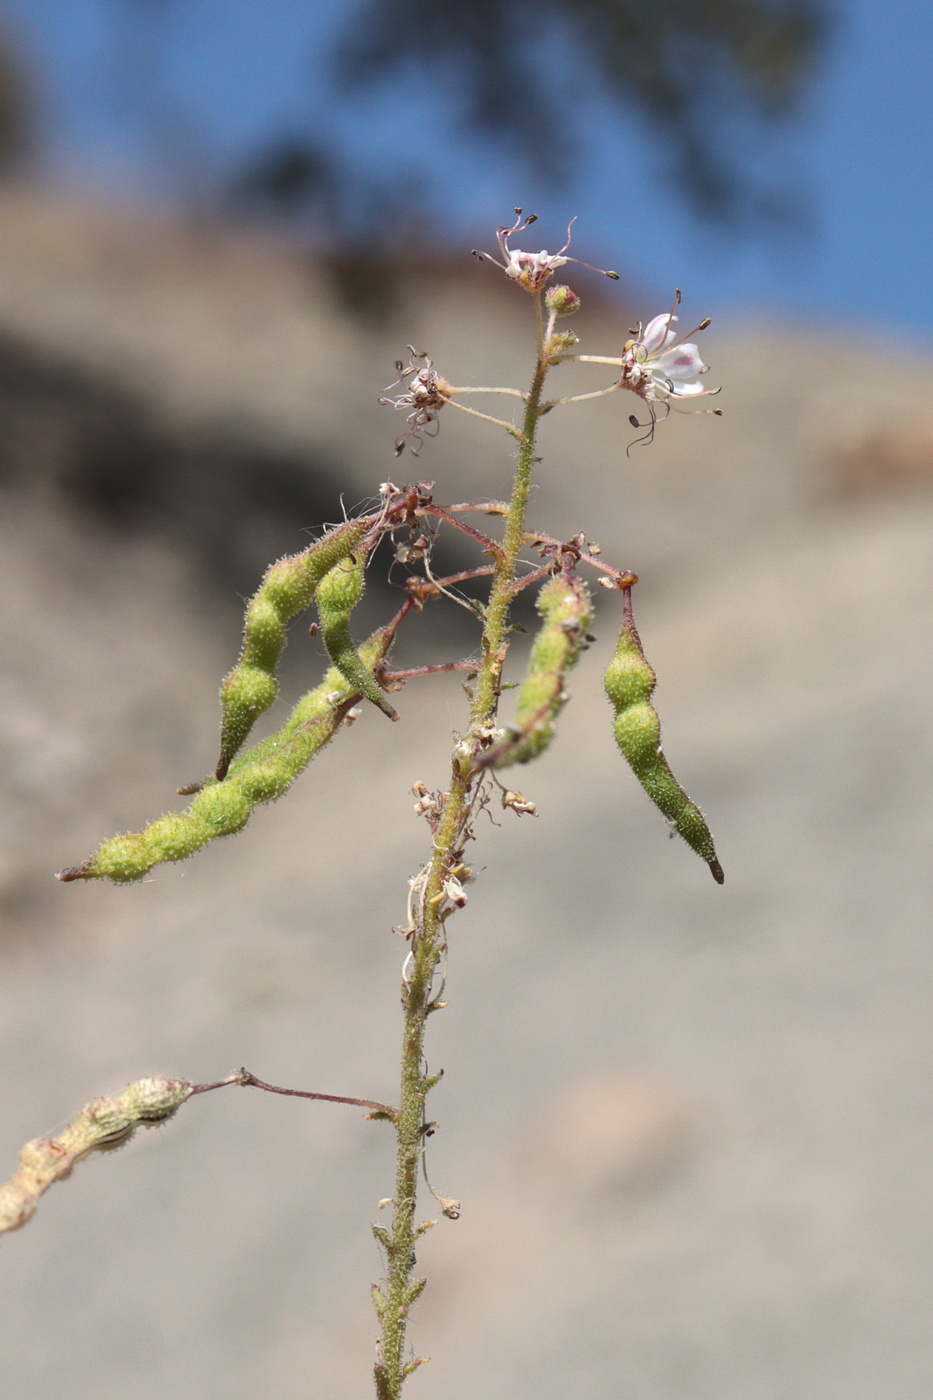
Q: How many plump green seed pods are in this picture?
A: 6